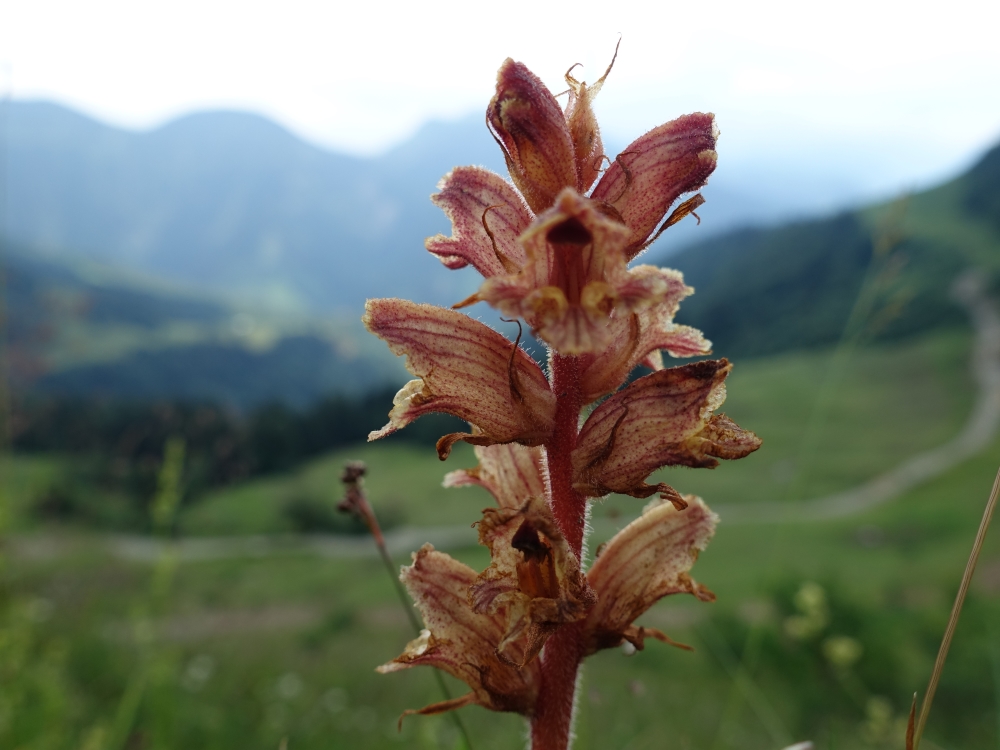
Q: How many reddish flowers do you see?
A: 11